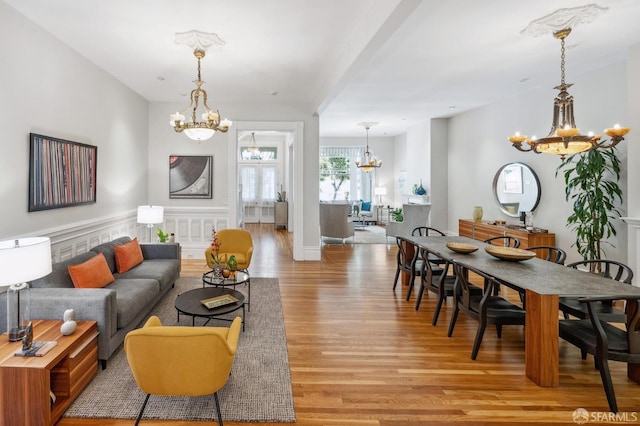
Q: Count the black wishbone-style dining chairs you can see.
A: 8